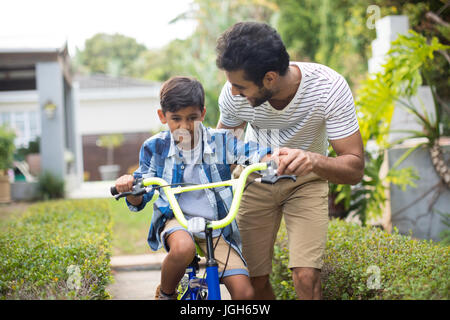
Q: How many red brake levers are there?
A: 0